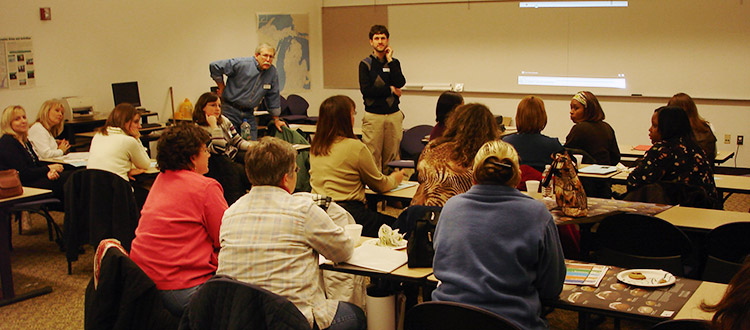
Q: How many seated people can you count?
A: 15